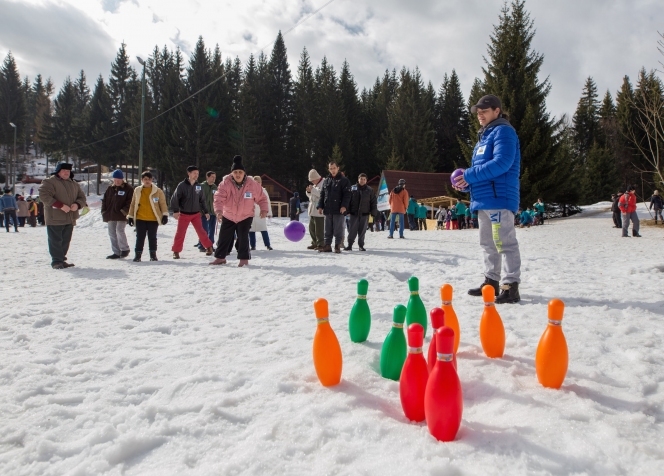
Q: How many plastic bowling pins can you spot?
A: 10